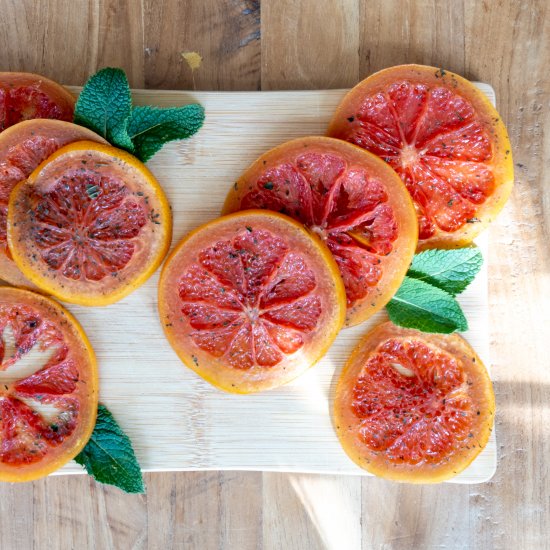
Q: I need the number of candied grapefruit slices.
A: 8